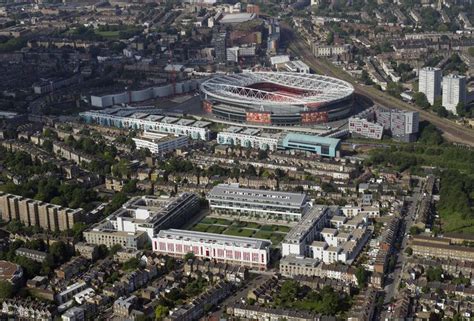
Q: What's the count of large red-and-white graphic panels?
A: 3